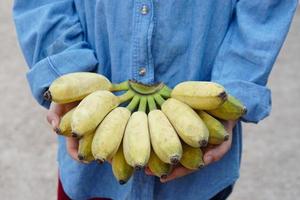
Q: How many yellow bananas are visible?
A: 14